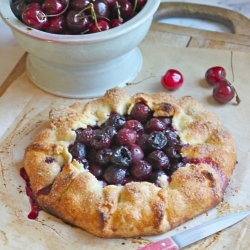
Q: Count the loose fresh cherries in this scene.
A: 3